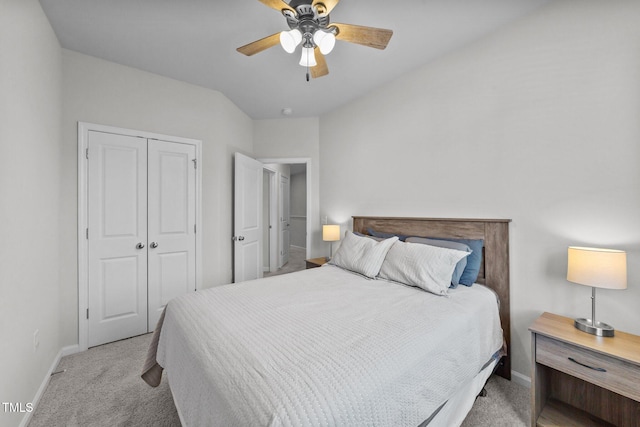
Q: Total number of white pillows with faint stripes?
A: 2